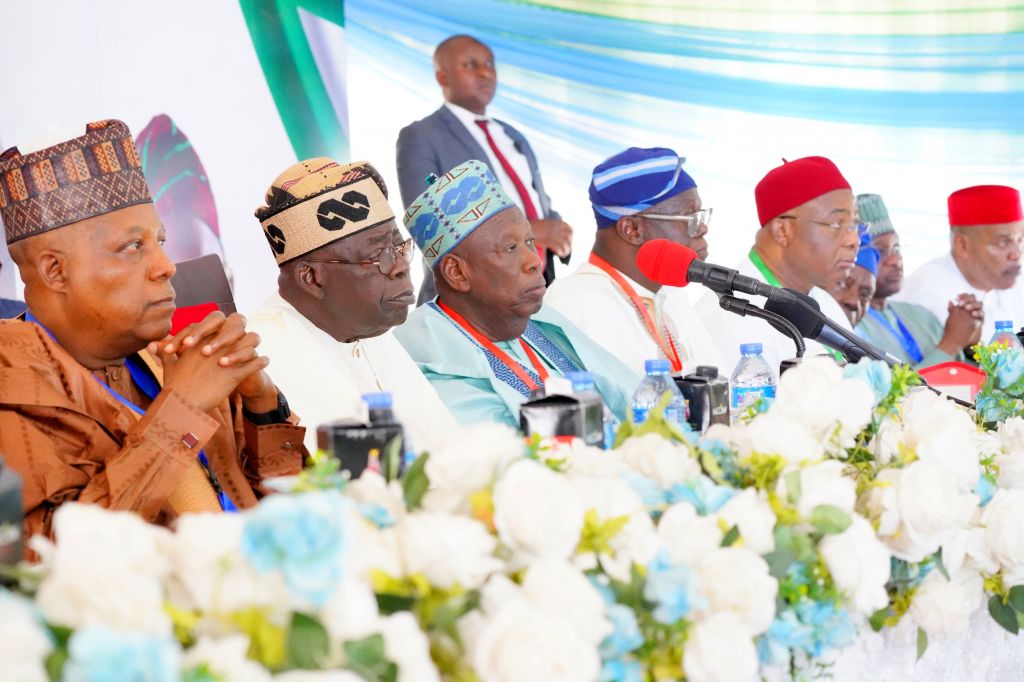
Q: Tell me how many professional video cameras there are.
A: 0